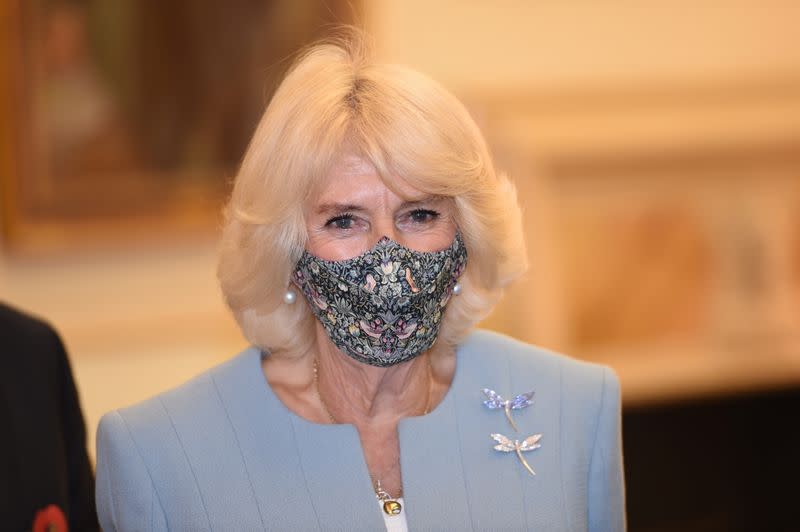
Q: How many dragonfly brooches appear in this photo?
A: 2